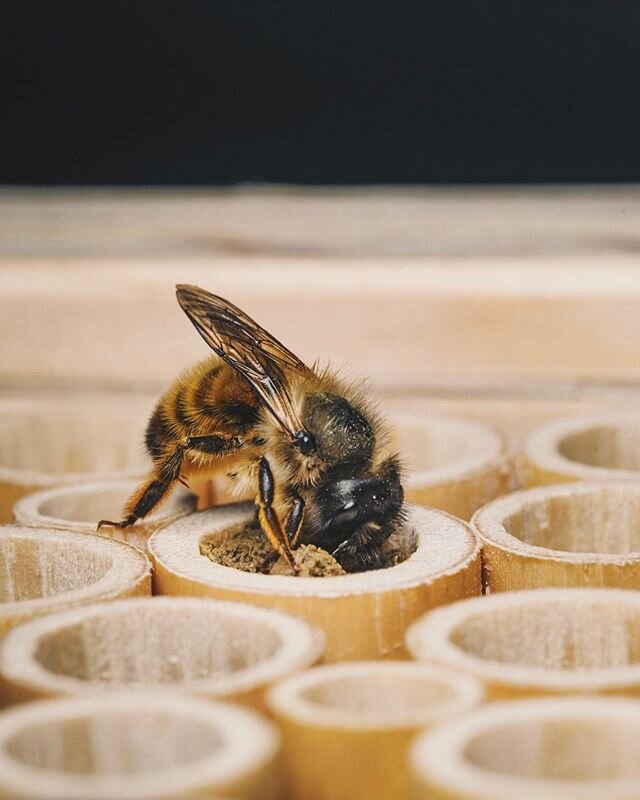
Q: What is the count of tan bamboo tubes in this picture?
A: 12